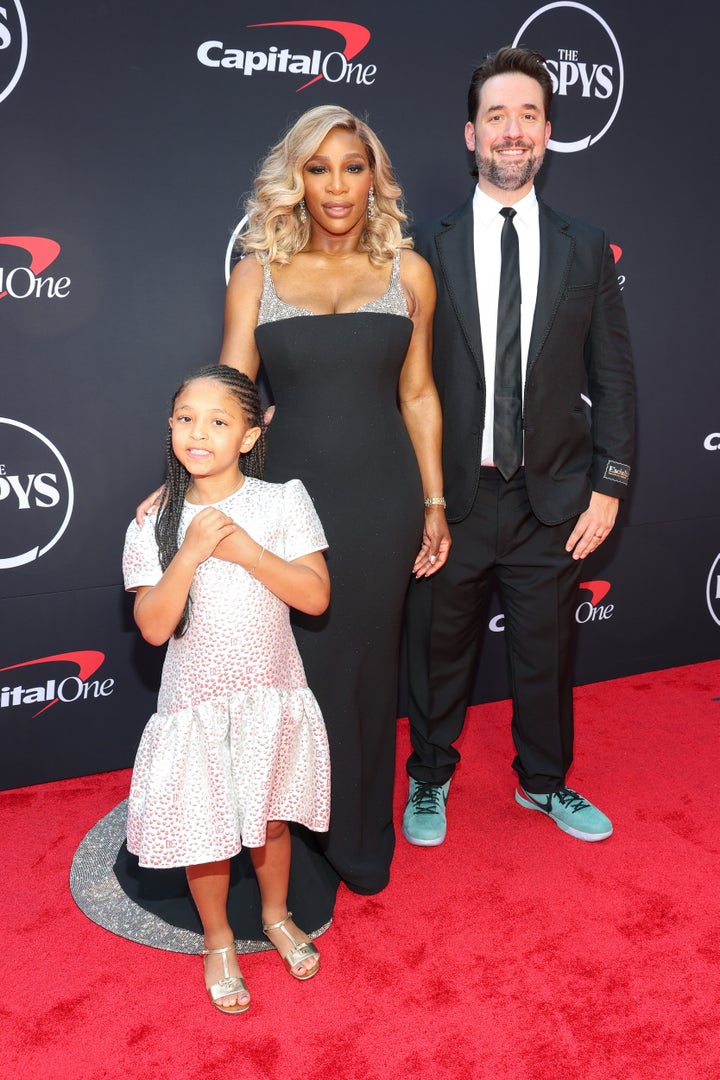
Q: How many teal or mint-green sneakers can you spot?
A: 2